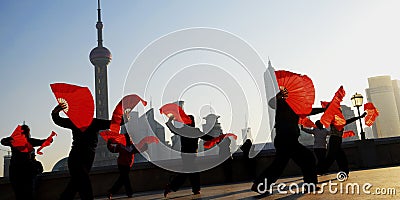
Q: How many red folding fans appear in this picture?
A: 14